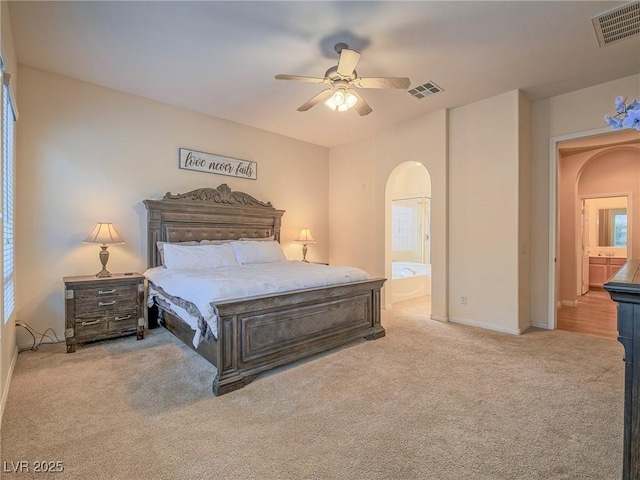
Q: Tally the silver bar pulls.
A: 4